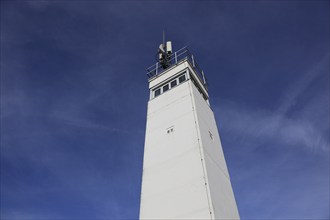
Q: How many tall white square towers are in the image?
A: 1